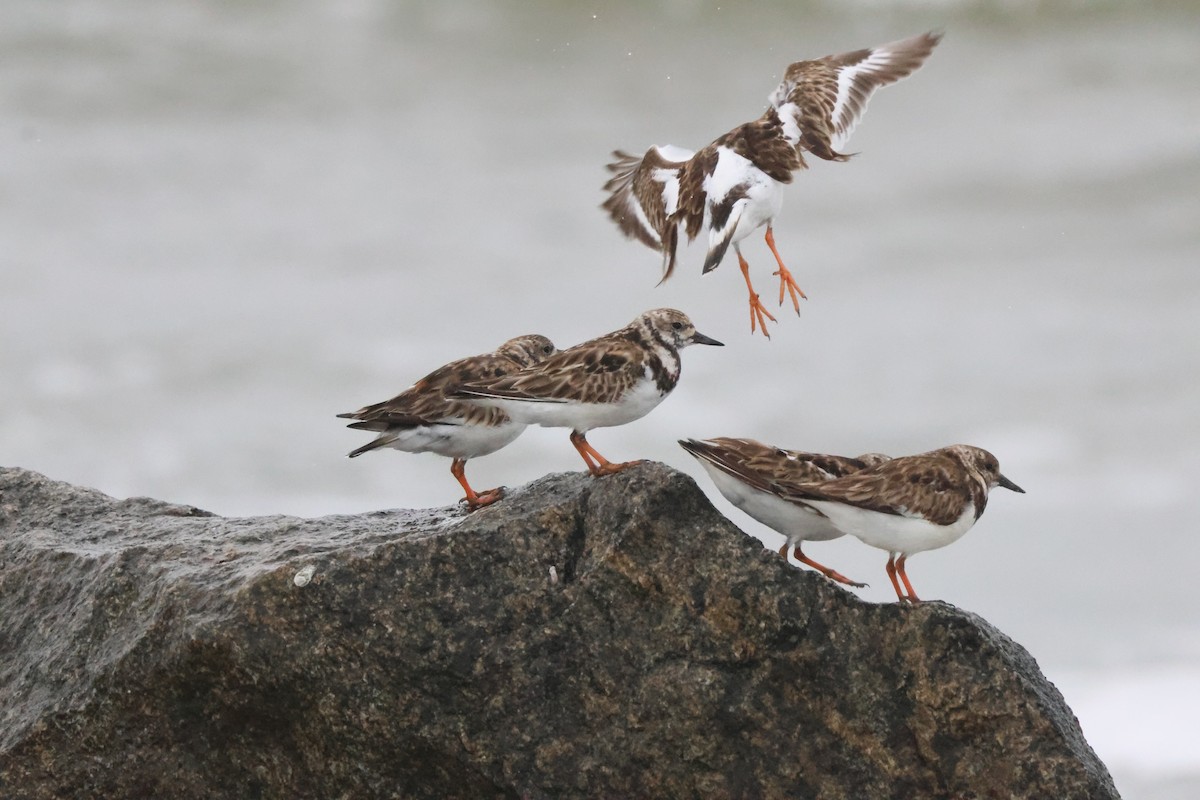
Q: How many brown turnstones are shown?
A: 5